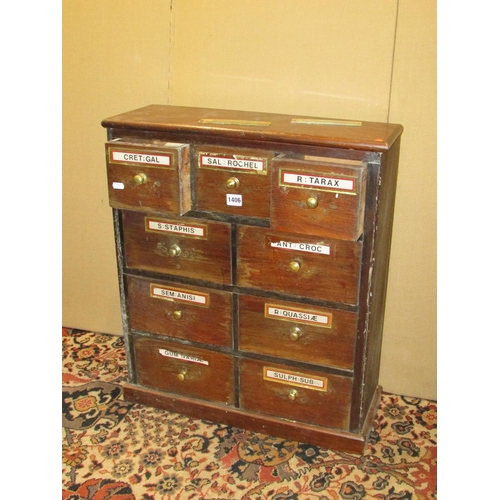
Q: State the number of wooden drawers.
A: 9